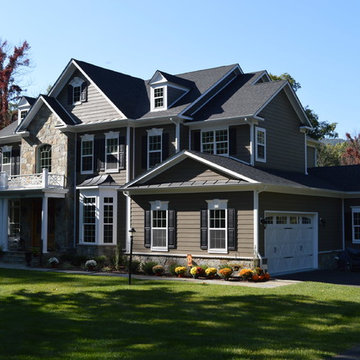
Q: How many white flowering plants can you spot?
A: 2